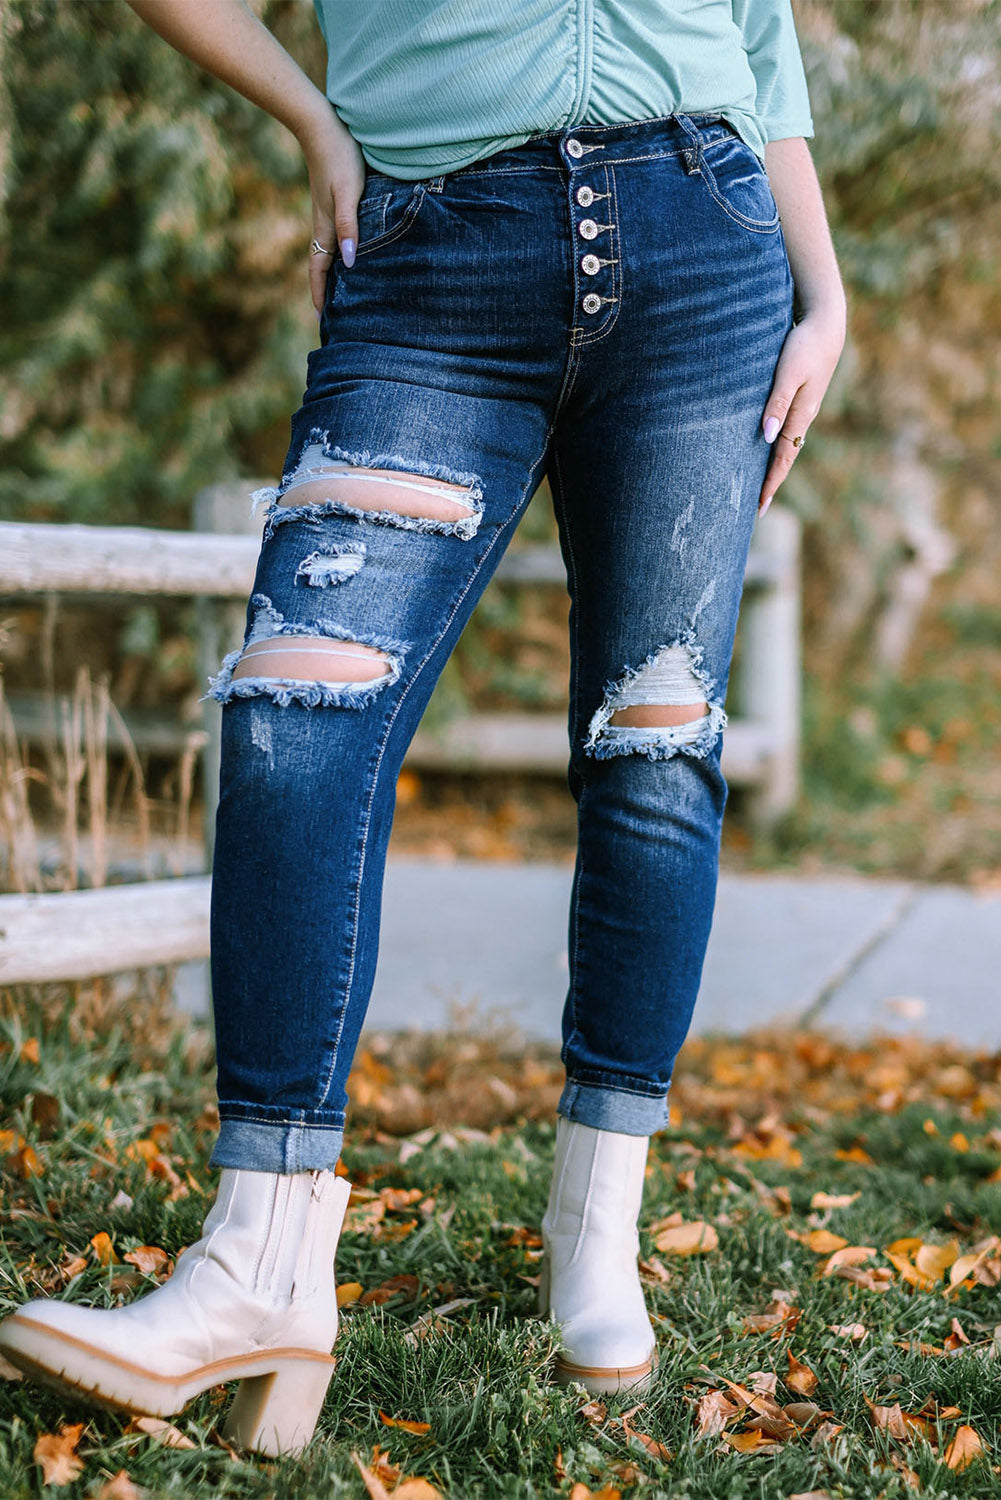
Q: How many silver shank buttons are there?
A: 5